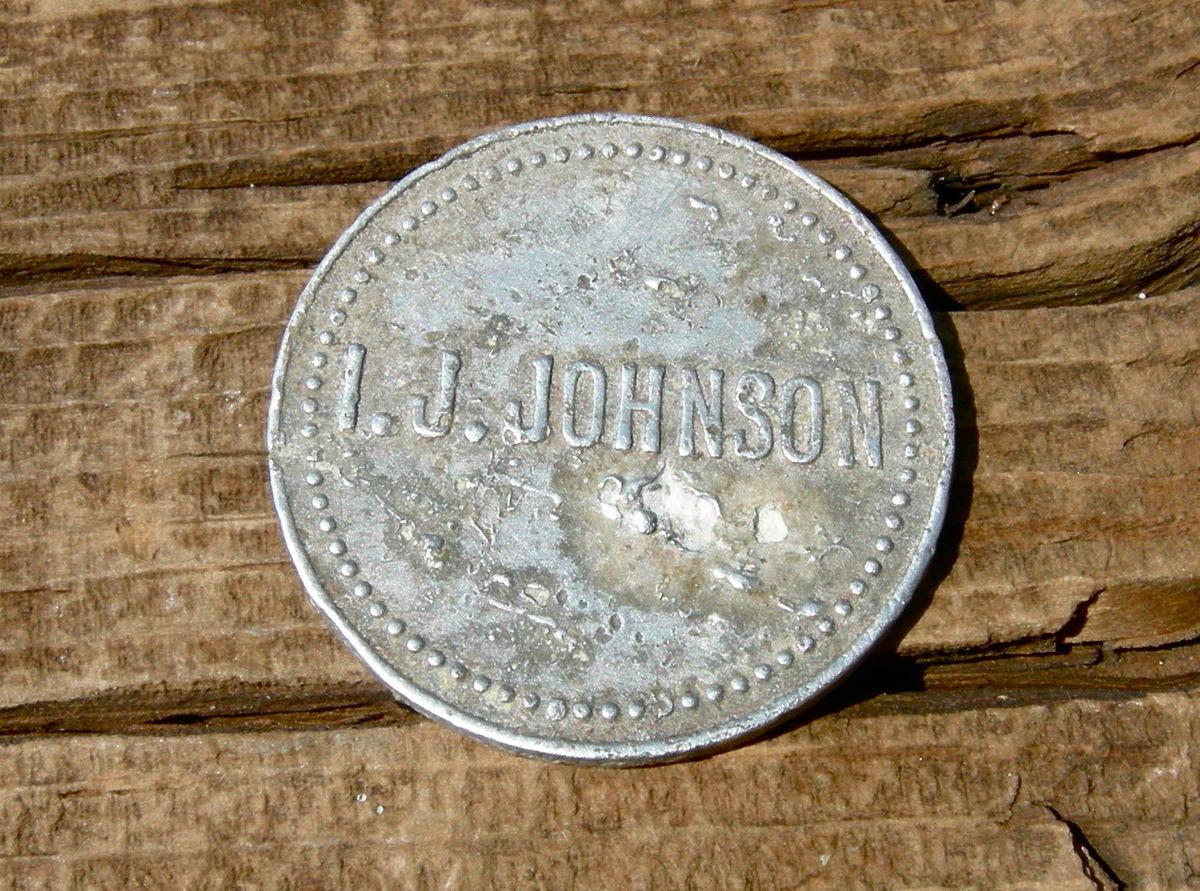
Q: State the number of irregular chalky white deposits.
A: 2